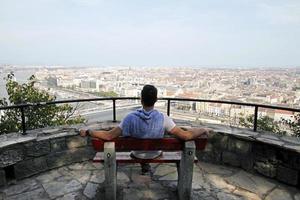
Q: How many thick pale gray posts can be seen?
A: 2